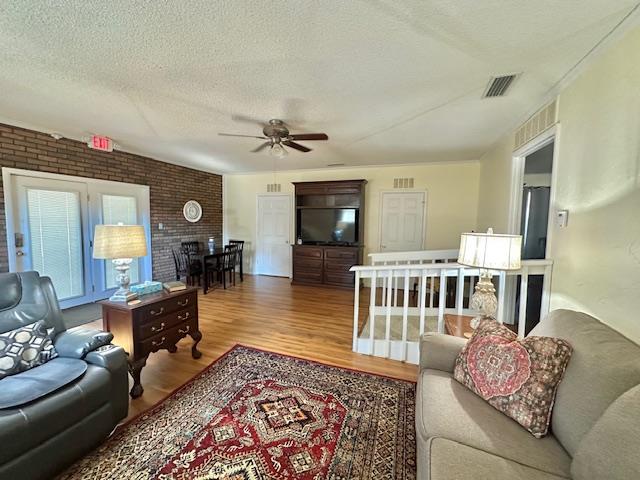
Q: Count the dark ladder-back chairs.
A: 4